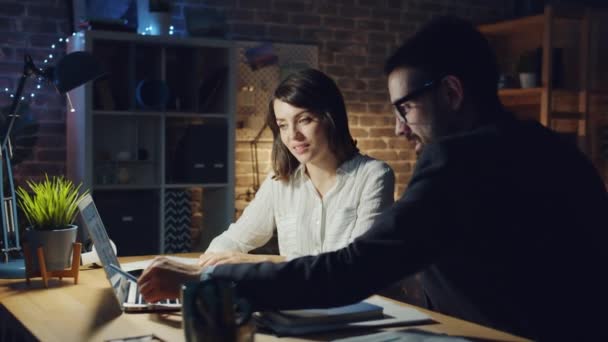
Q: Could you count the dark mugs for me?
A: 1